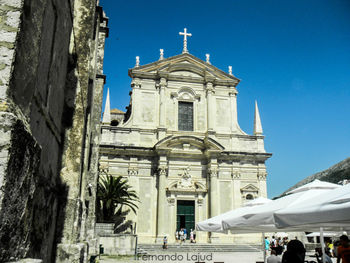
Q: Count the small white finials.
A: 4